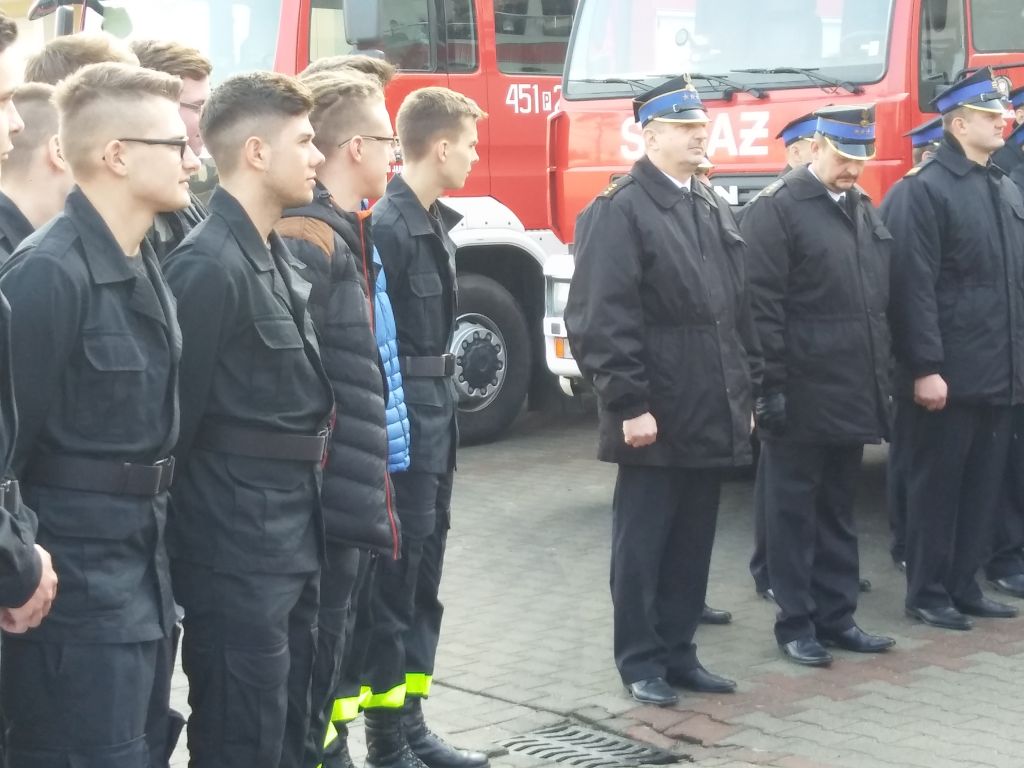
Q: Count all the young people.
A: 9